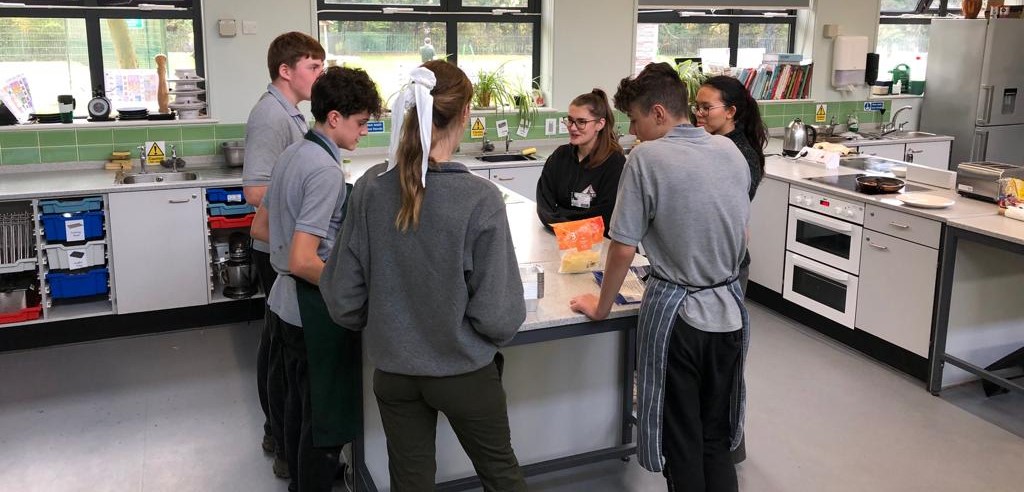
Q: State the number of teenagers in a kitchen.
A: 6